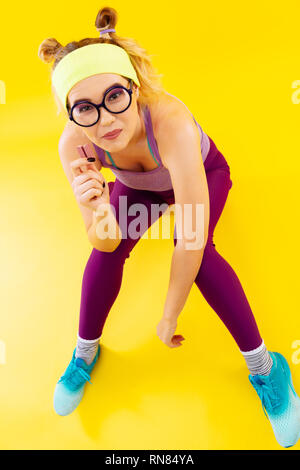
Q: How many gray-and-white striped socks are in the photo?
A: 2